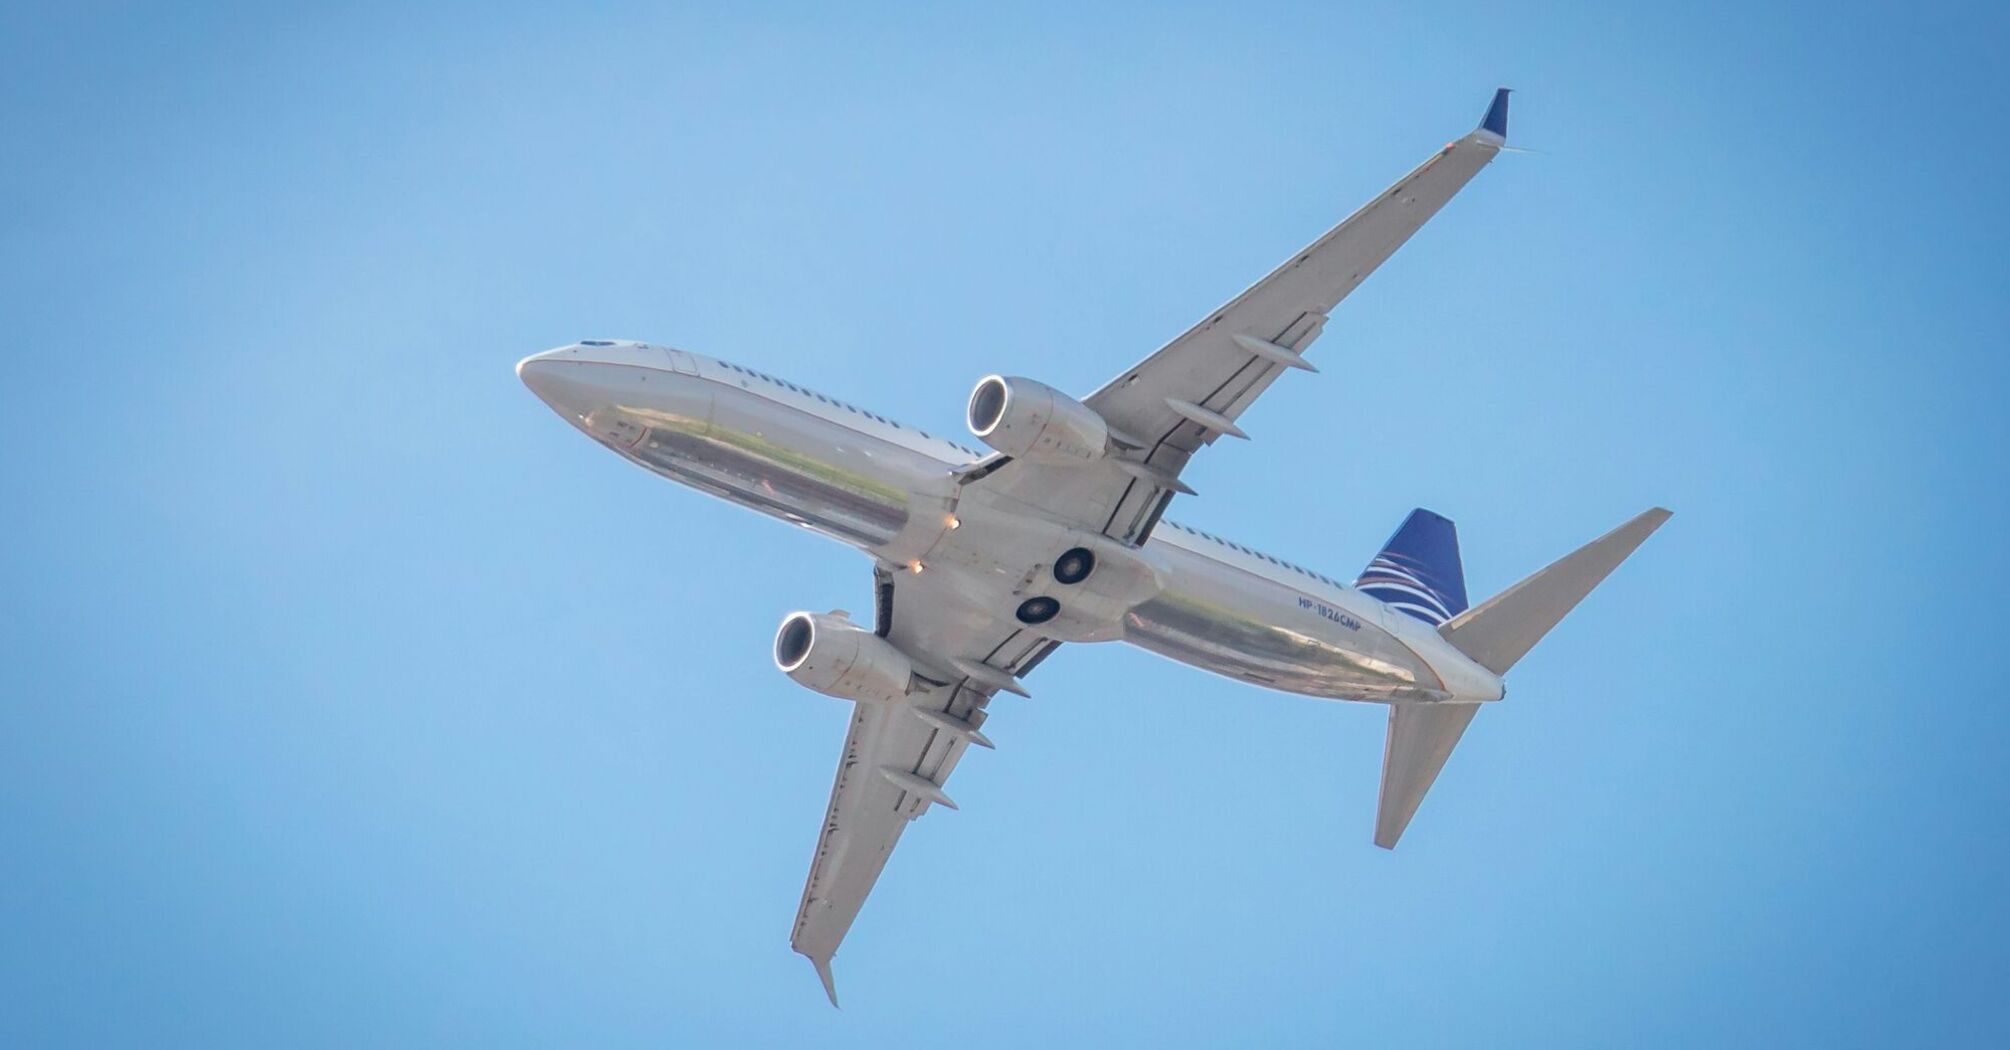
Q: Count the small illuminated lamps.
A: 2